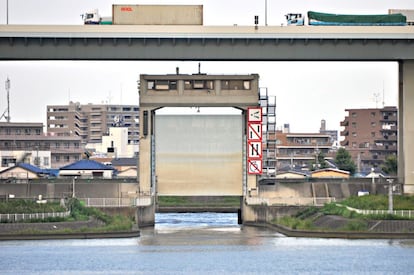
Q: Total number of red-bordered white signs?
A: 4